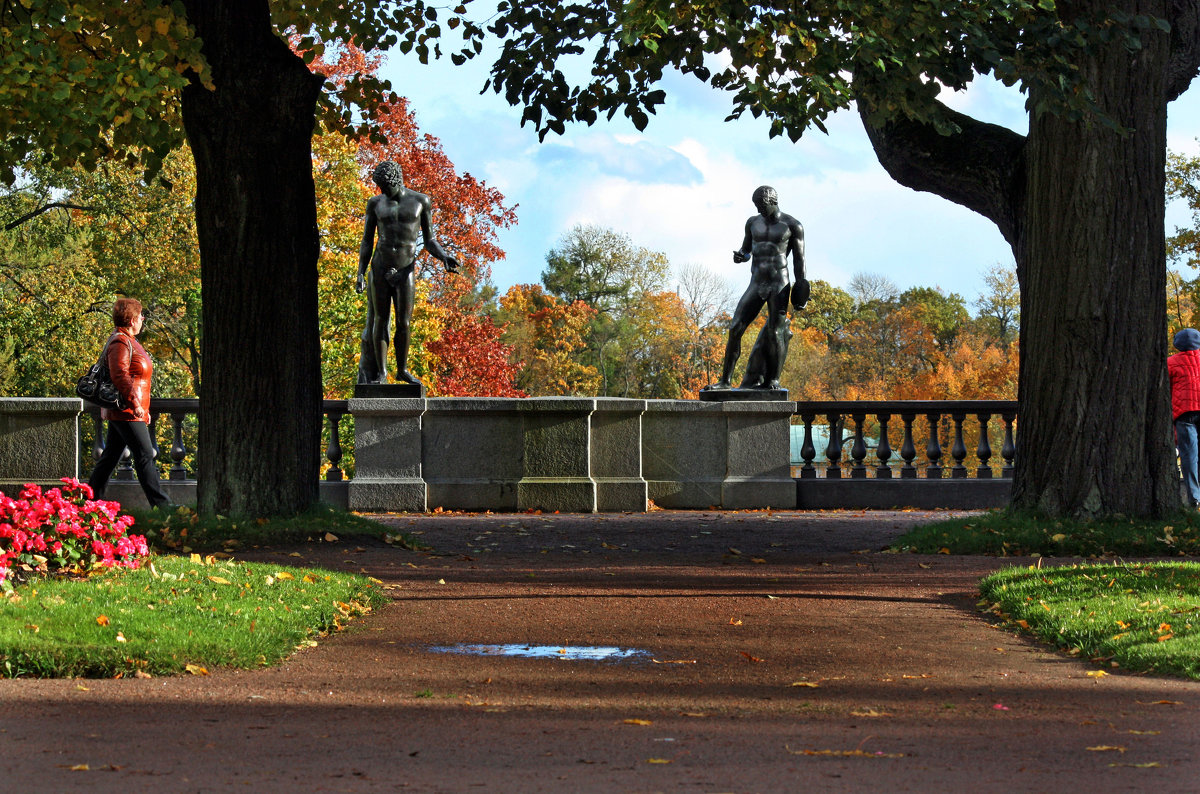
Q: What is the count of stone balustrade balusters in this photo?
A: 14